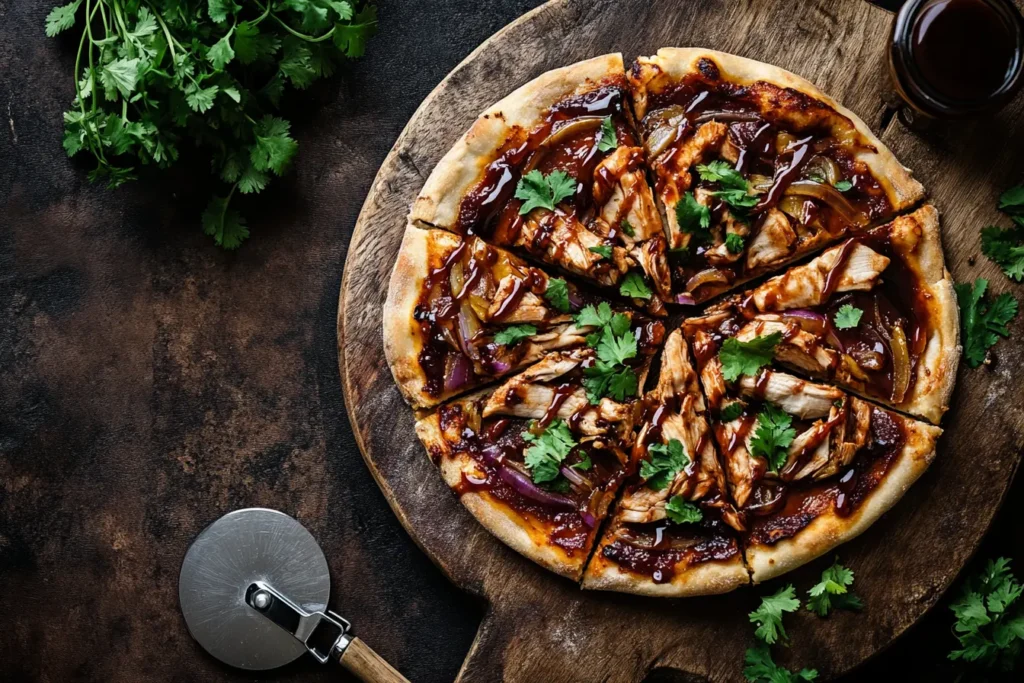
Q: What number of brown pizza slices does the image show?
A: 7